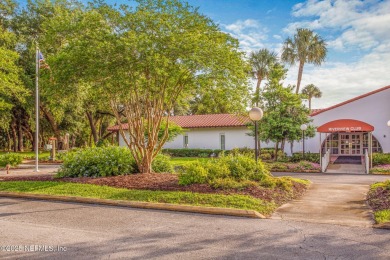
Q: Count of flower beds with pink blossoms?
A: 2